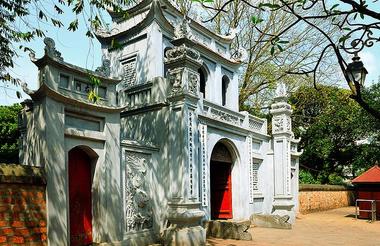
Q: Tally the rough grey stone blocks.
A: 2